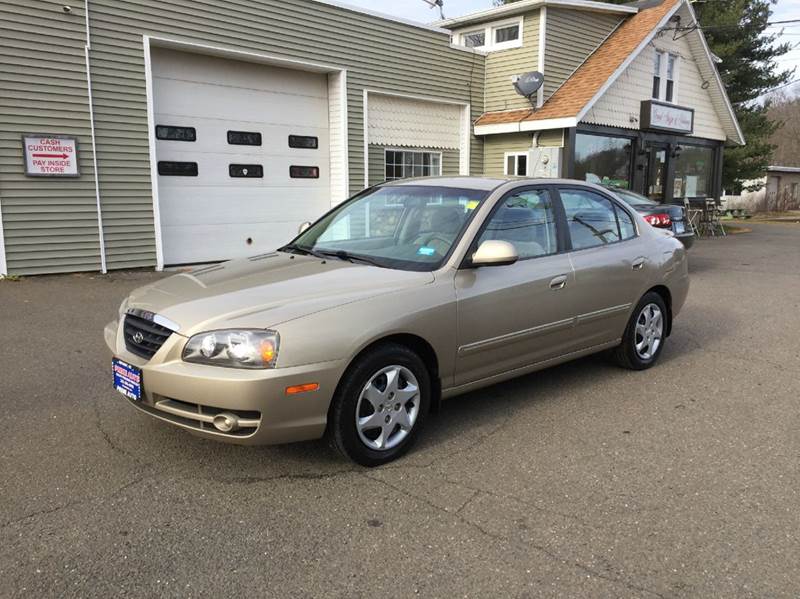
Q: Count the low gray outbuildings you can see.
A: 1